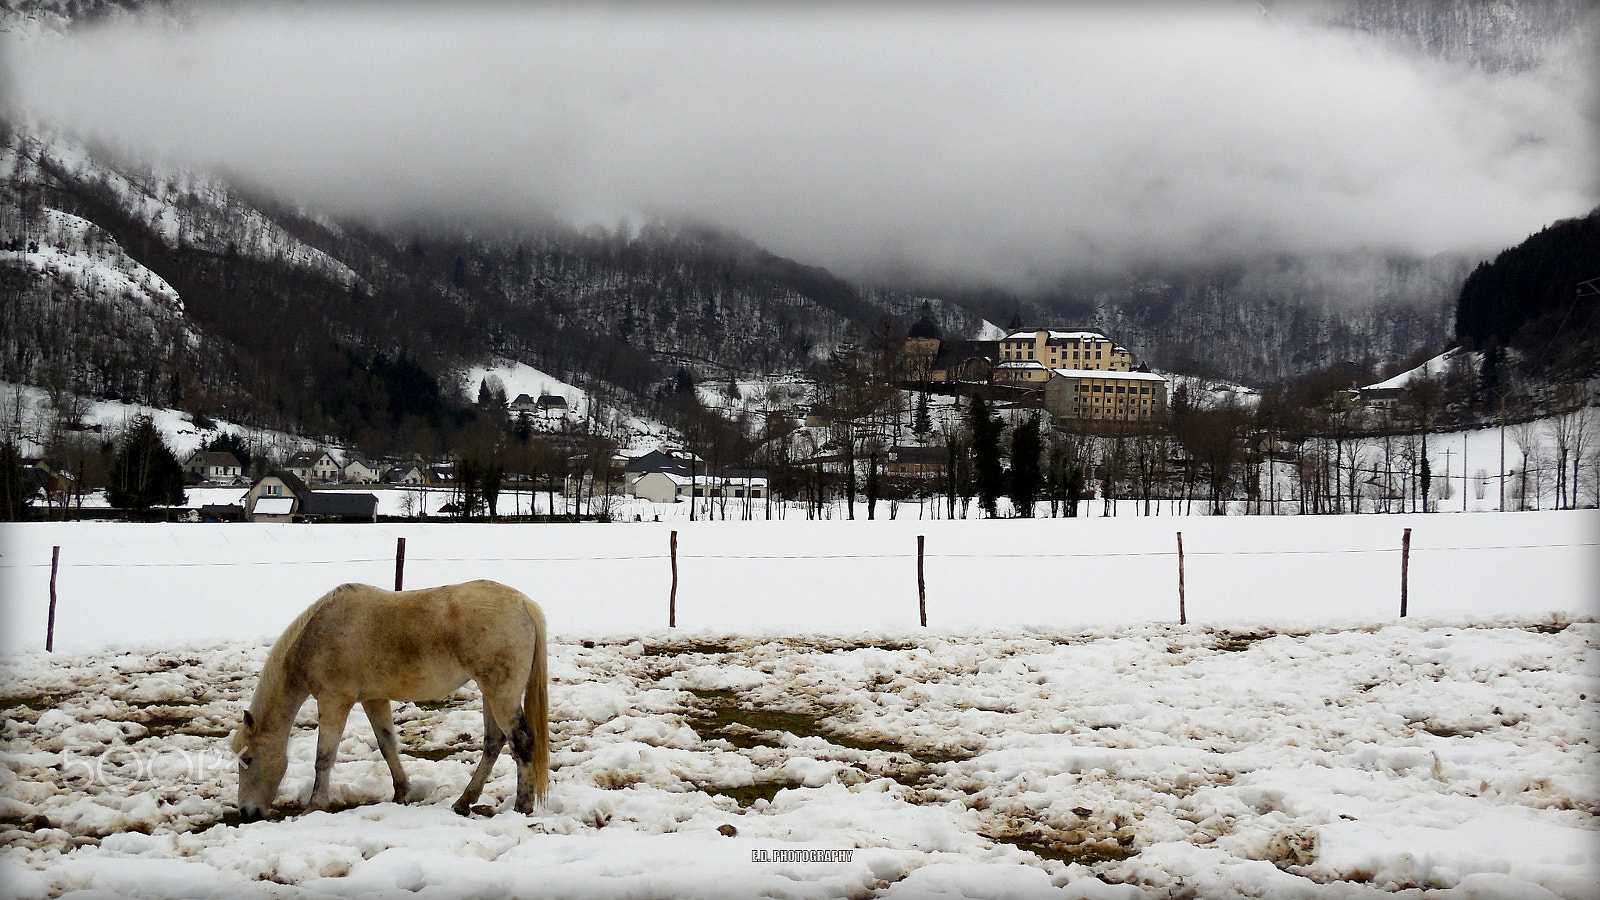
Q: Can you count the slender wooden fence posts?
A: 6